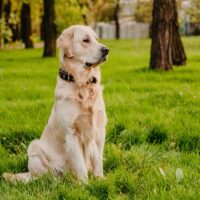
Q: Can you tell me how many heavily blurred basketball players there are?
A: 0